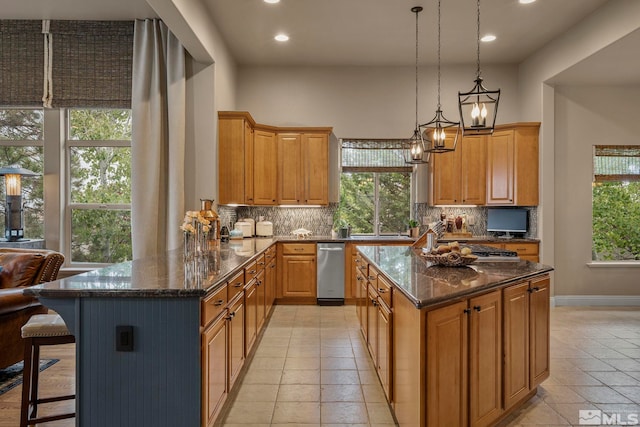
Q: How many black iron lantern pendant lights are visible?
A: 3